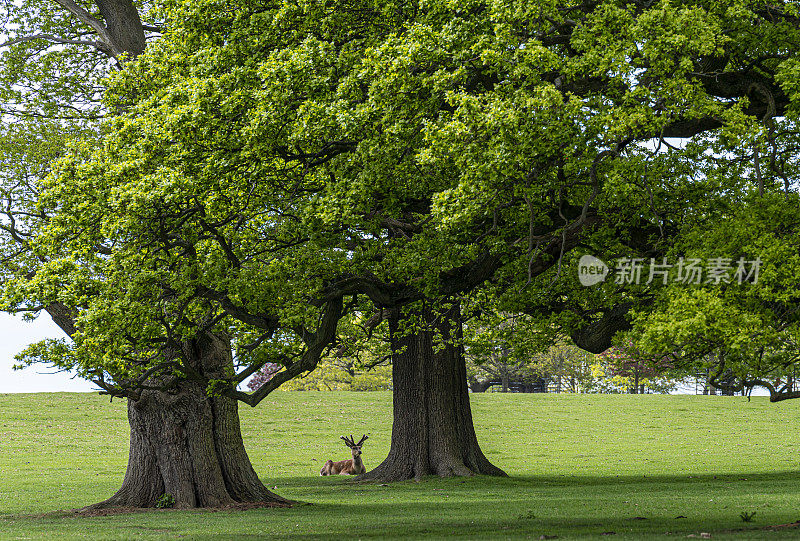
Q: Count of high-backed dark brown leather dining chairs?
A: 0